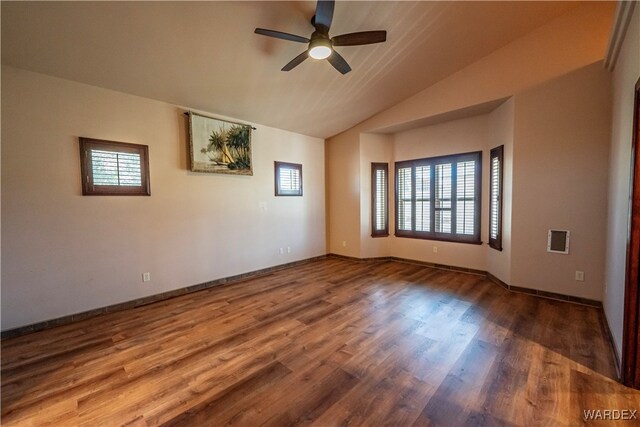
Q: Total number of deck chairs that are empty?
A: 0